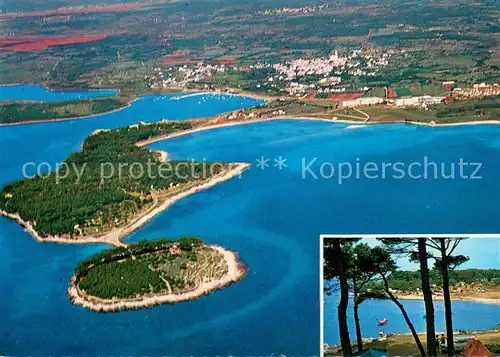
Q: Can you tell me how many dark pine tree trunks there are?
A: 5